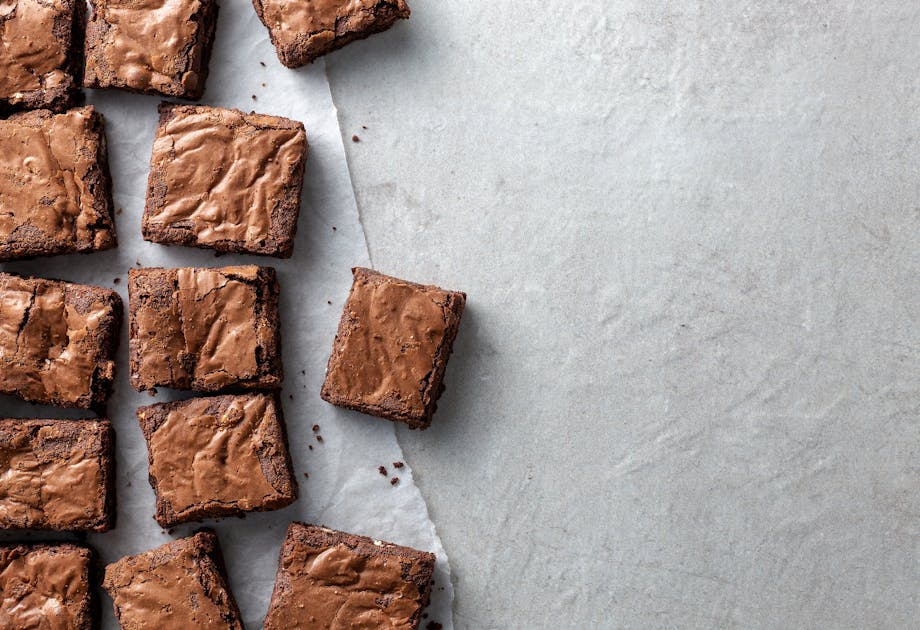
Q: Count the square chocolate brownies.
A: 13